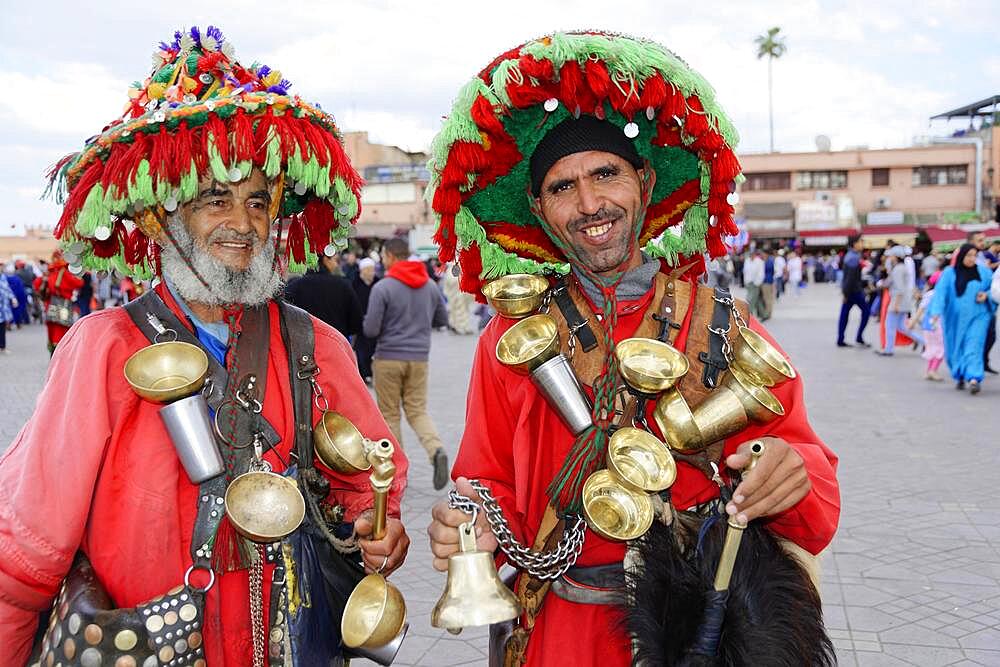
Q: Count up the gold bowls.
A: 12